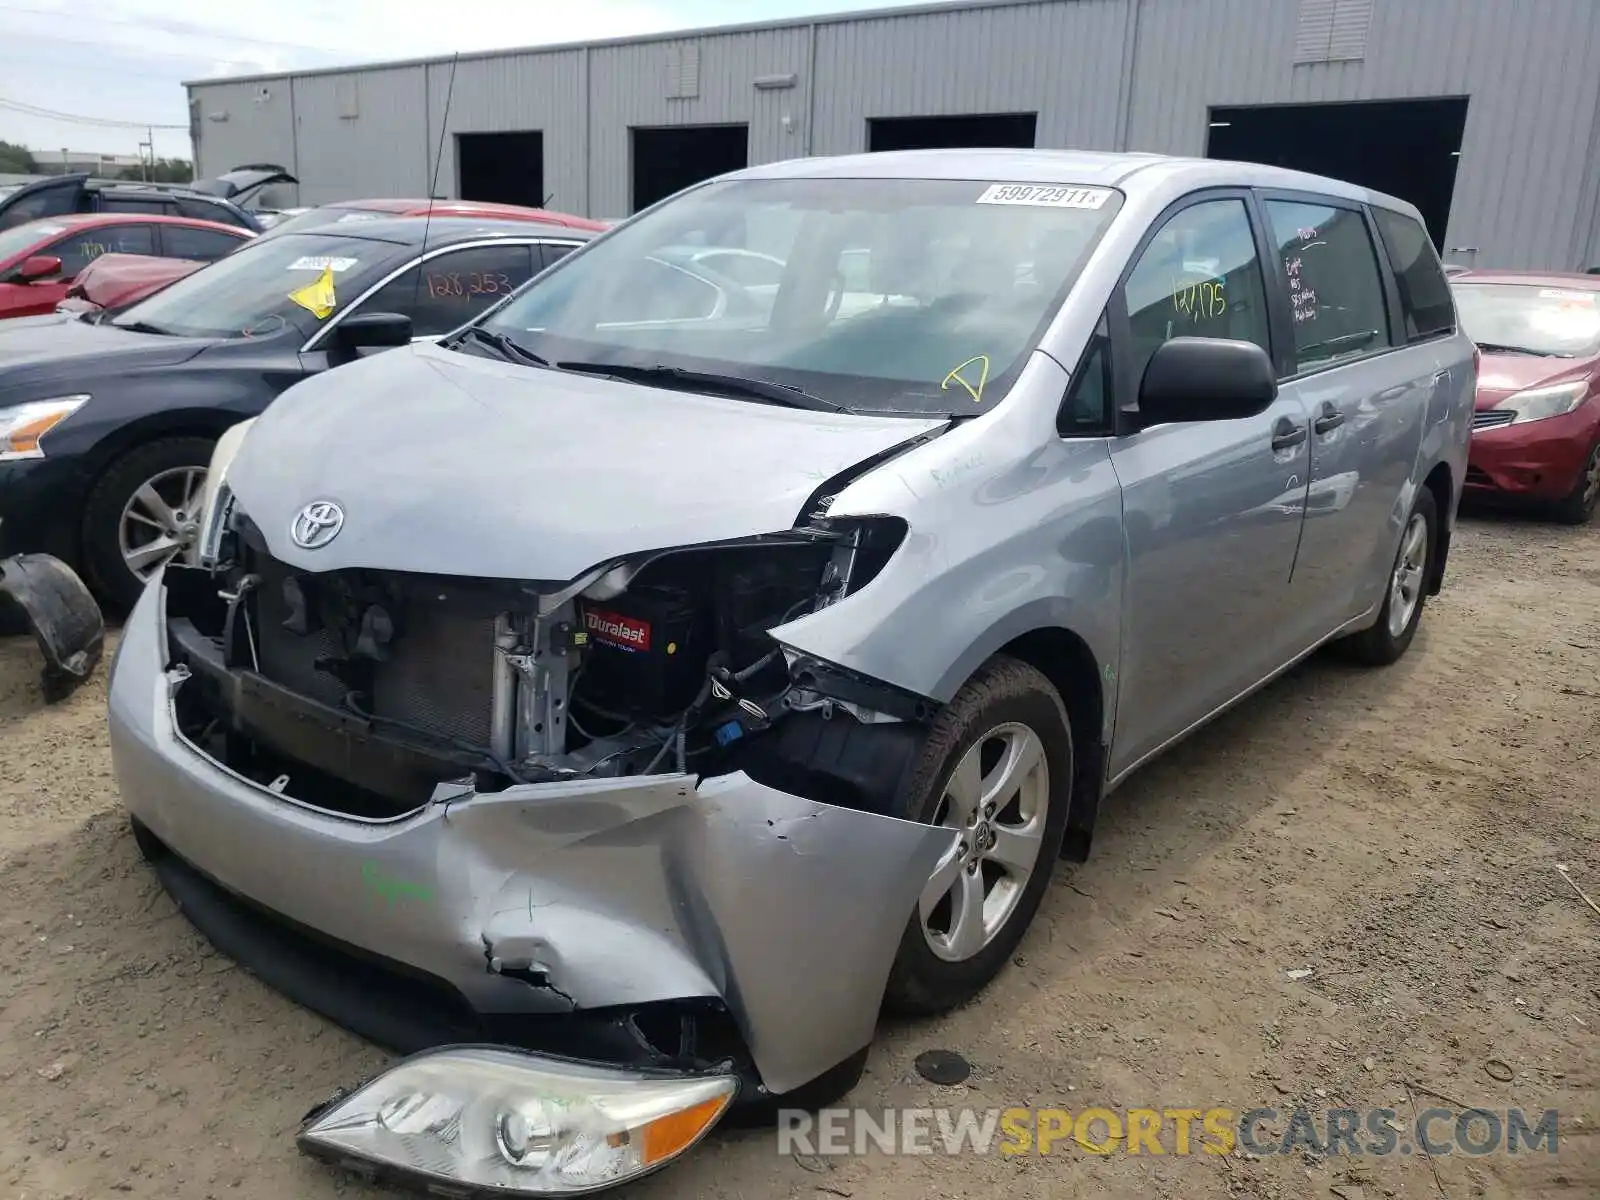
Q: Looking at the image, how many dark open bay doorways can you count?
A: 4